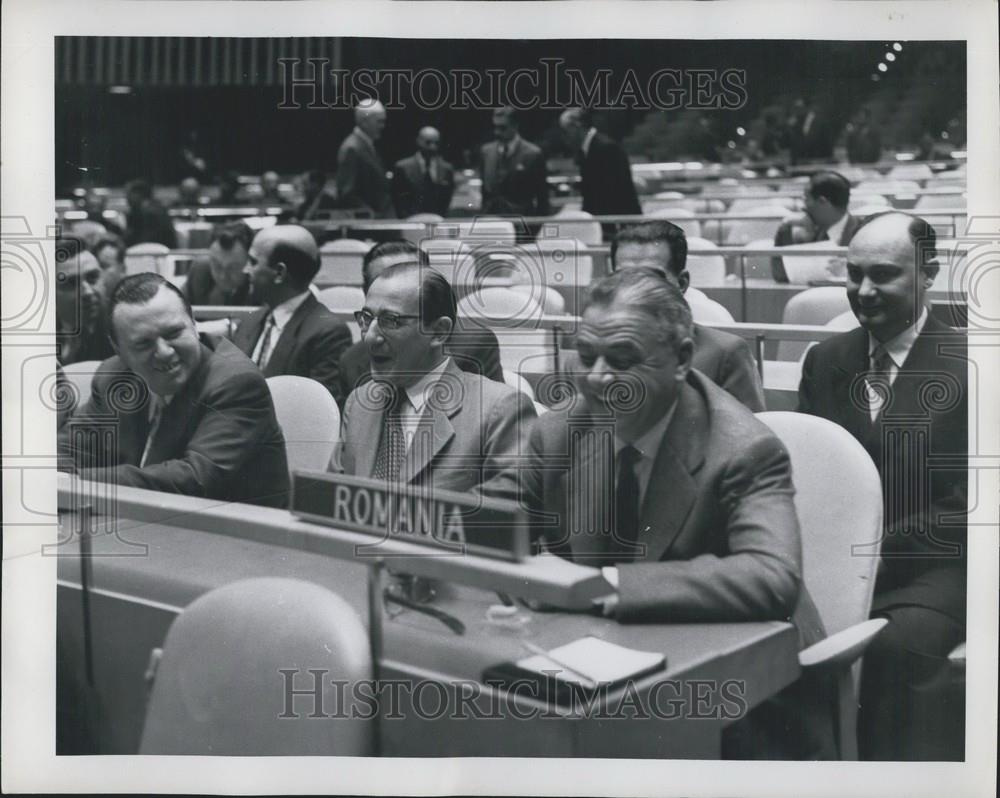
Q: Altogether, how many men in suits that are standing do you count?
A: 4